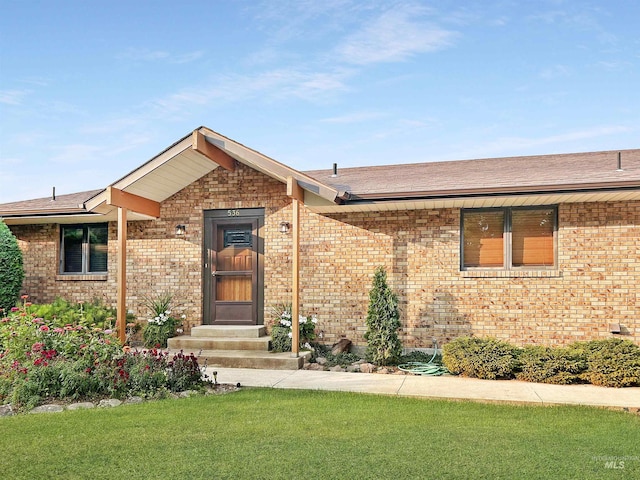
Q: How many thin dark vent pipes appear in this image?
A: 3